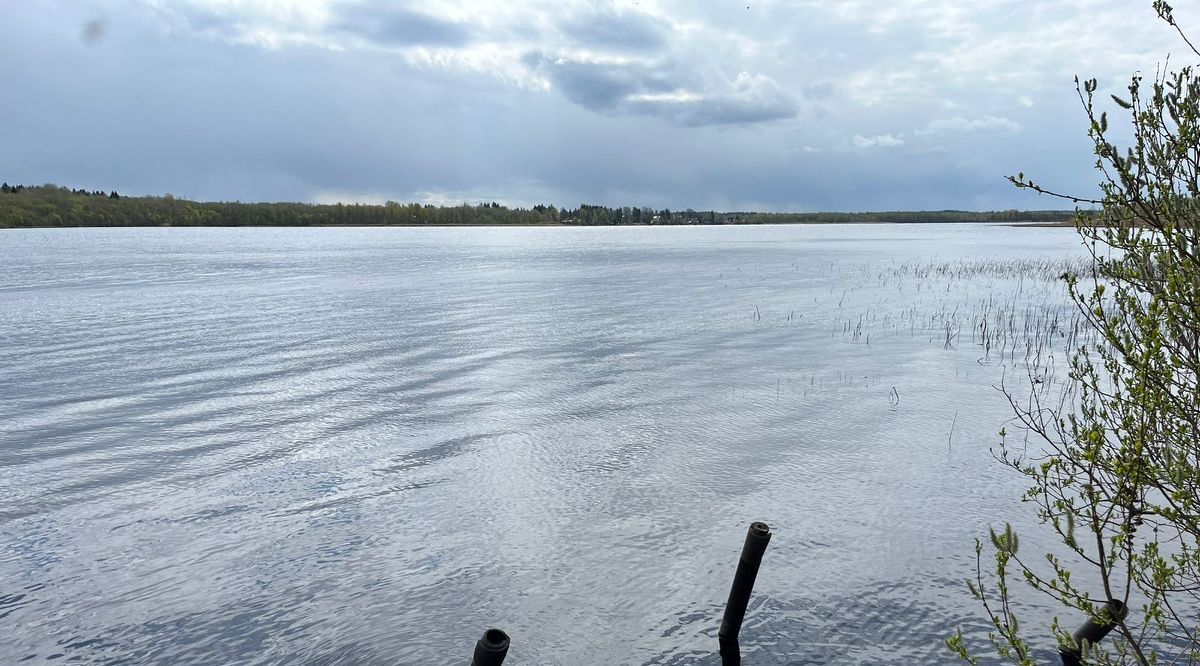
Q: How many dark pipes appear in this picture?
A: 3